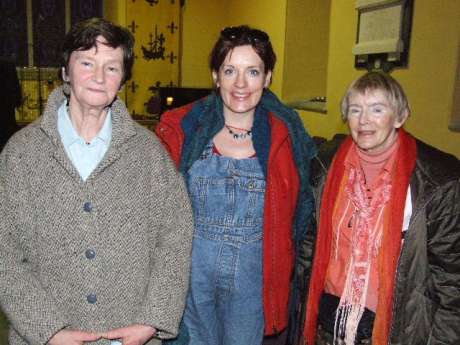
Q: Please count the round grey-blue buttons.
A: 3